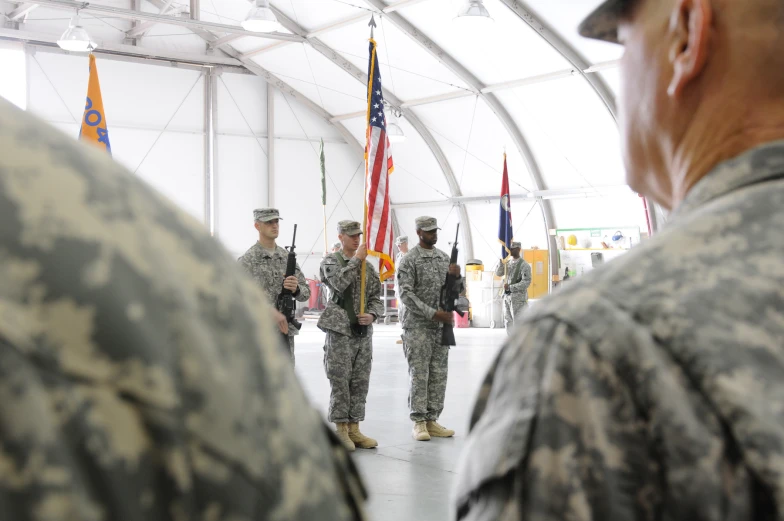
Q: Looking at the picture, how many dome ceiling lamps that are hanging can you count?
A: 4